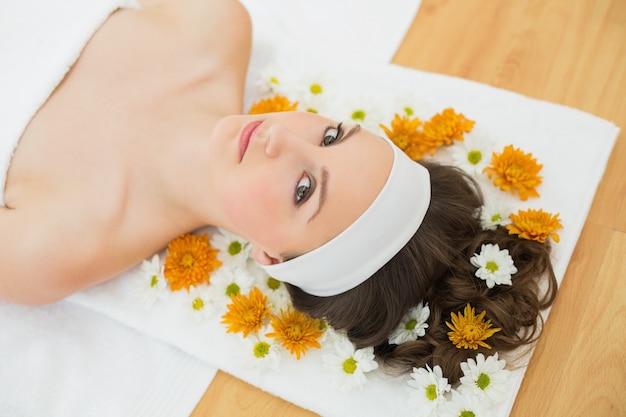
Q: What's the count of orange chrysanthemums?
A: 9